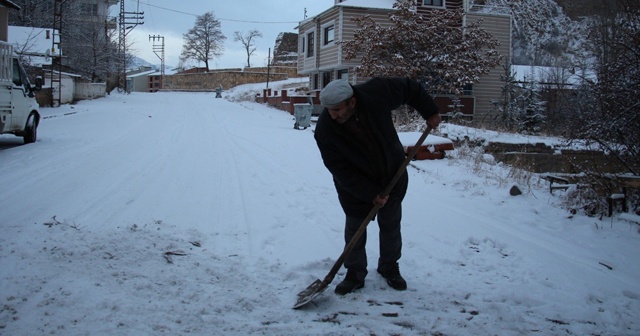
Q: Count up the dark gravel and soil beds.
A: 0